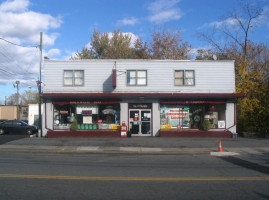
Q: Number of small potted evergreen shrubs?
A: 2